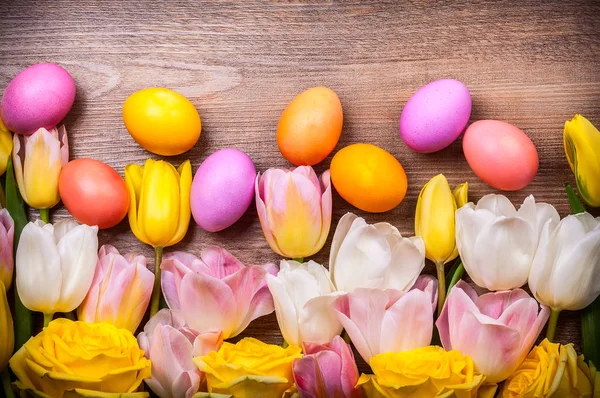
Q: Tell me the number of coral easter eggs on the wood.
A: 2